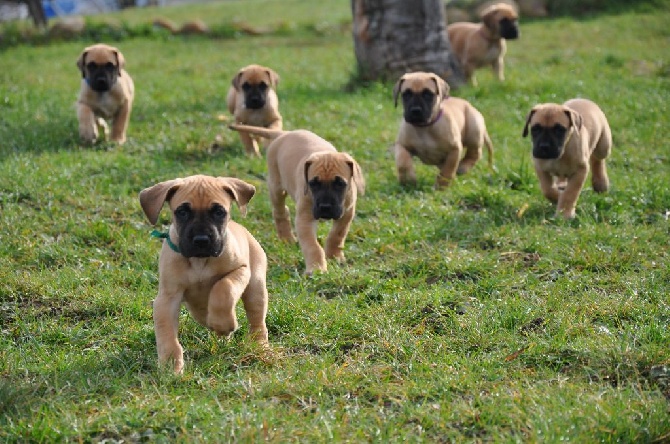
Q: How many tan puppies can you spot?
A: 7